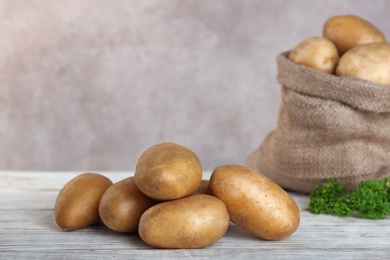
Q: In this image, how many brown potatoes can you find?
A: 9